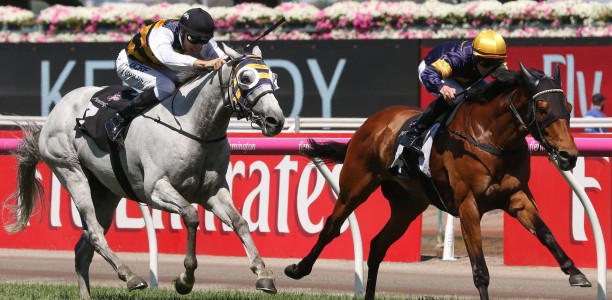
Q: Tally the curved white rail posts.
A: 3